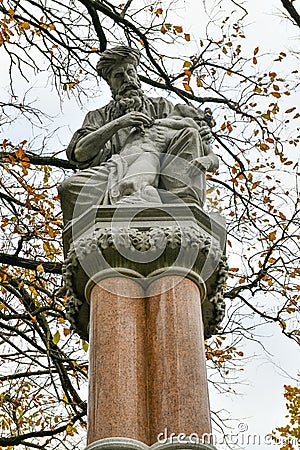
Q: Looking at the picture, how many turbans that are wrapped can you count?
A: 1